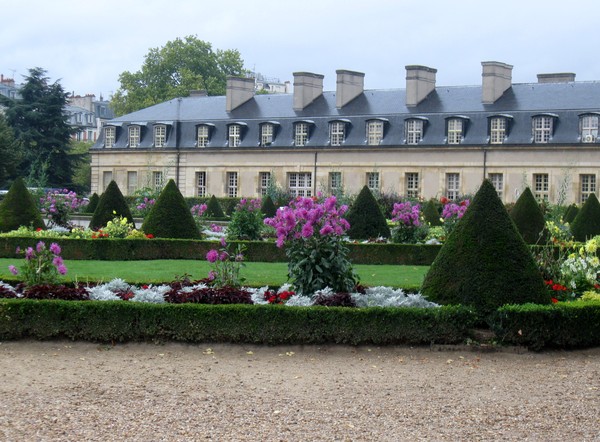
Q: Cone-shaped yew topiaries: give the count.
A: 12